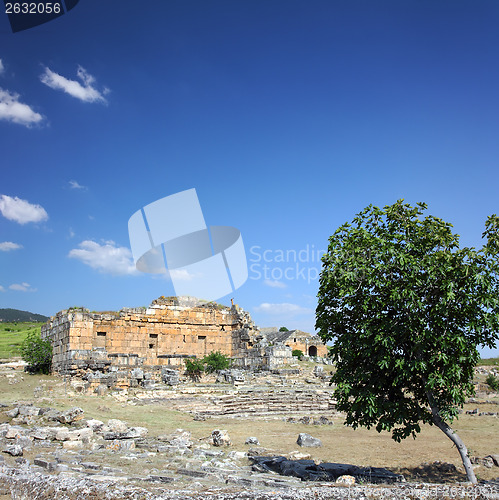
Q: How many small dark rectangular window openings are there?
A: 3